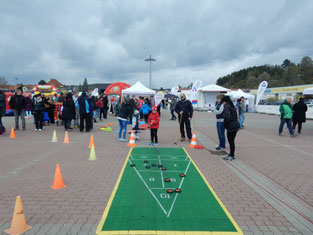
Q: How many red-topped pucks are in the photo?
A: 5